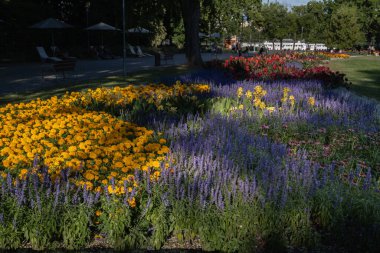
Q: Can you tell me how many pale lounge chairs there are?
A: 3